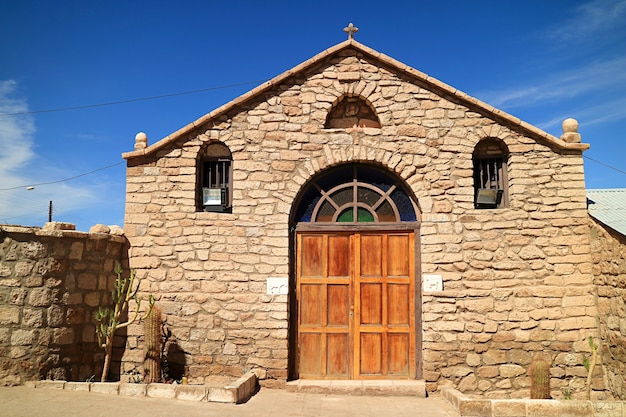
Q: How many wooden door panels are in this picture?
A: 12